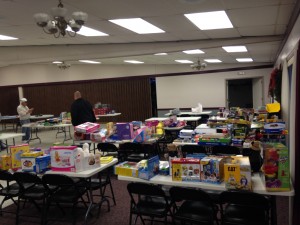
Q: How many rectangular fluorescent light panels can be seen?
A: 13